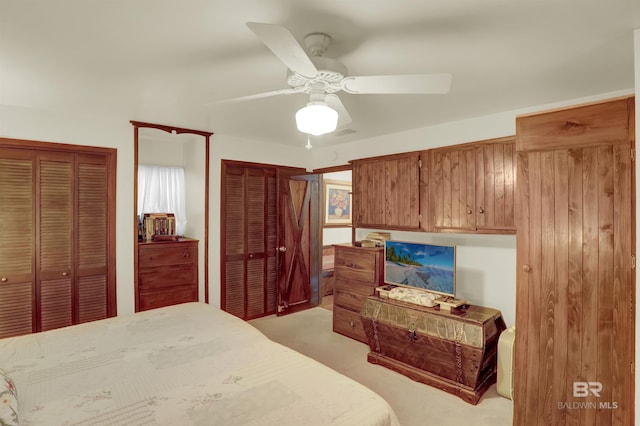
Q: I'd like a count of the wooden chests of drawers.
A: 2